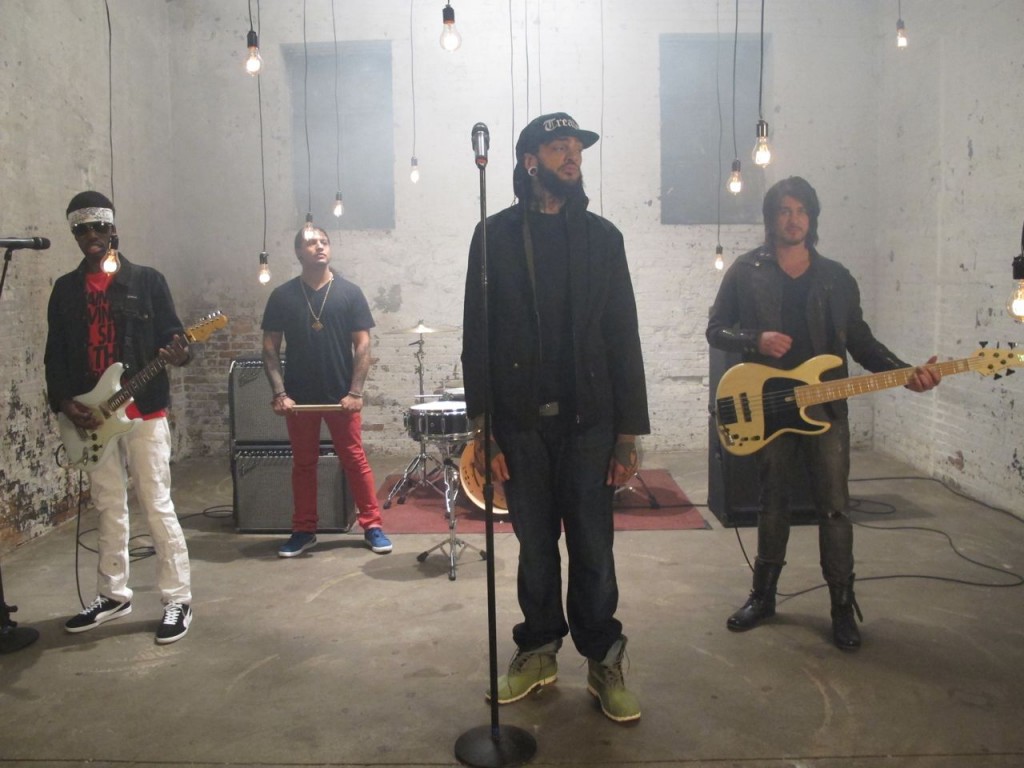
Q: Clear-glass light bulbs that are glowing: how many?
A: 12